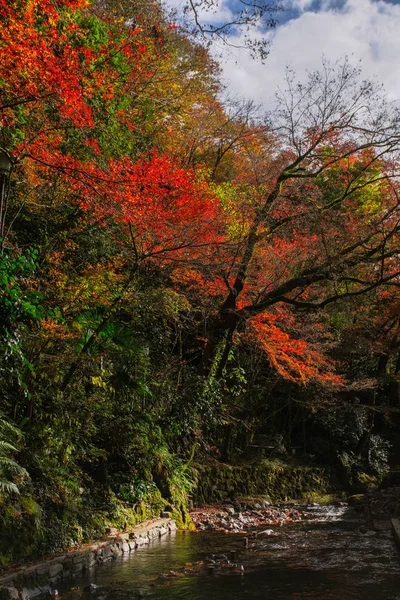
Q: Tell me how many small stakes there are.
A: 4